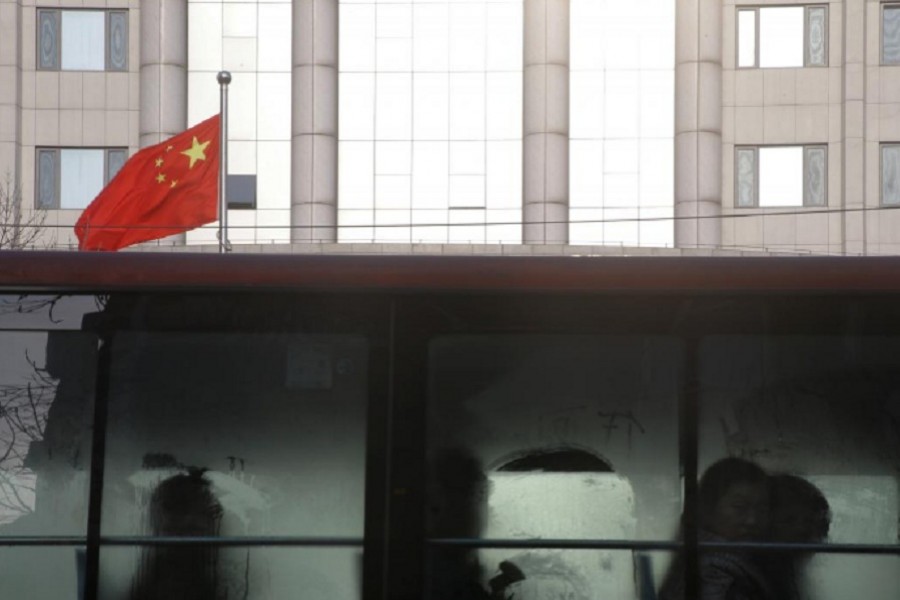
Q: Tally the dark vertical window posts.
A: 3